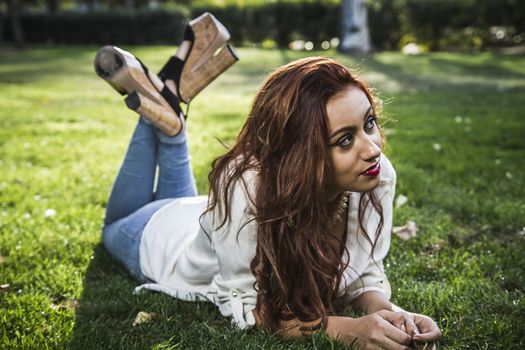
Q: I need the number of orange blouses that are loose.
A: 0